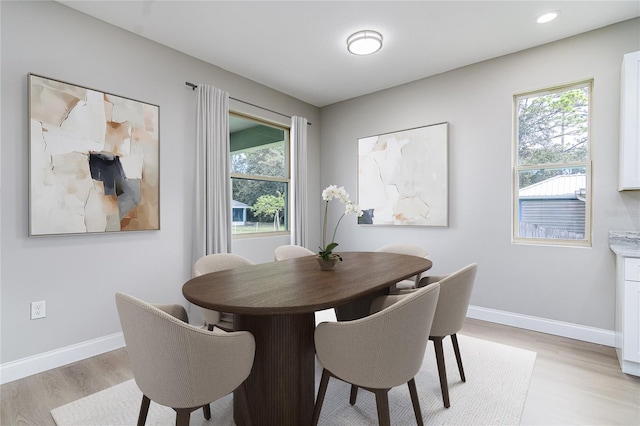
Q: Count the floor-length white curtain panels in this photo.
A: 2